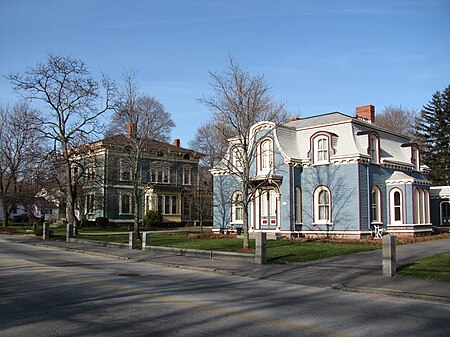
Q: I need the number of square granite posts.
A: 6